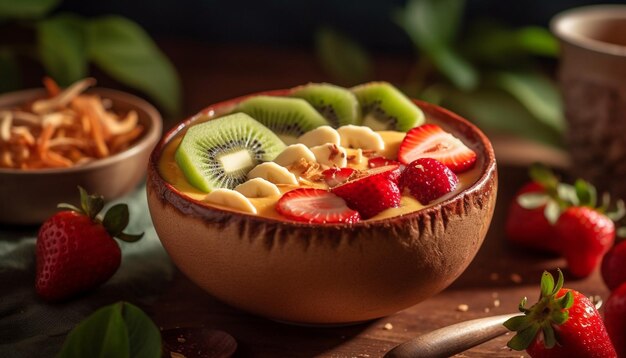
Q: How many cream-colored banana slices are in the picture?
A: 7